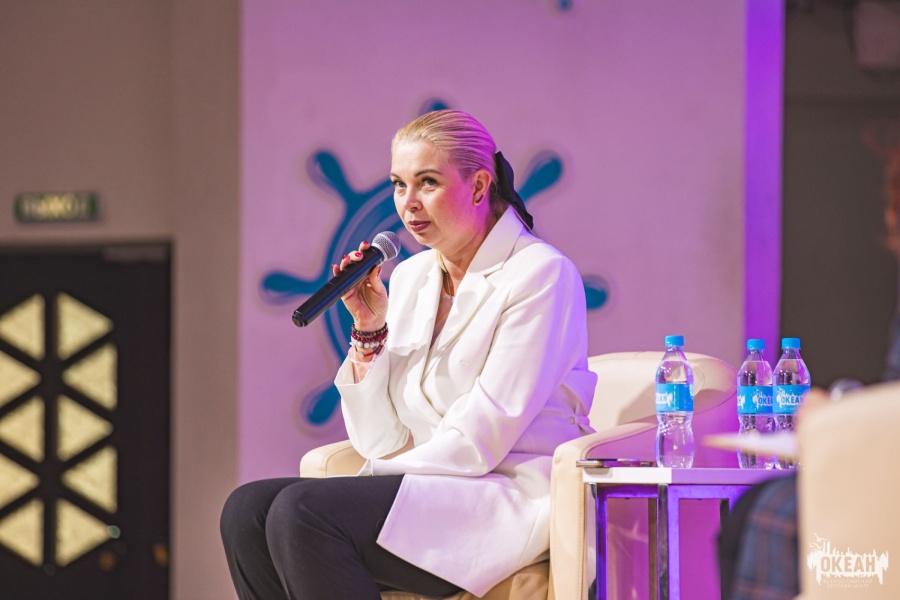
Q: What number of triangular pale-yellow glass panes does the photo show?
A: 10